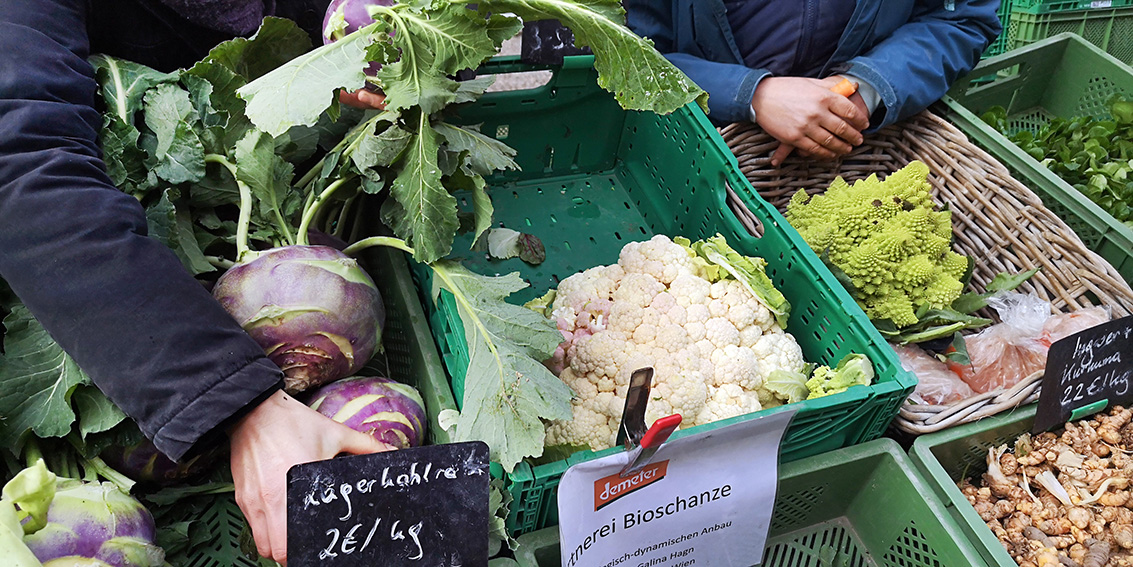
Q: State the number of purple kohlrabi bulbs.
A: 5